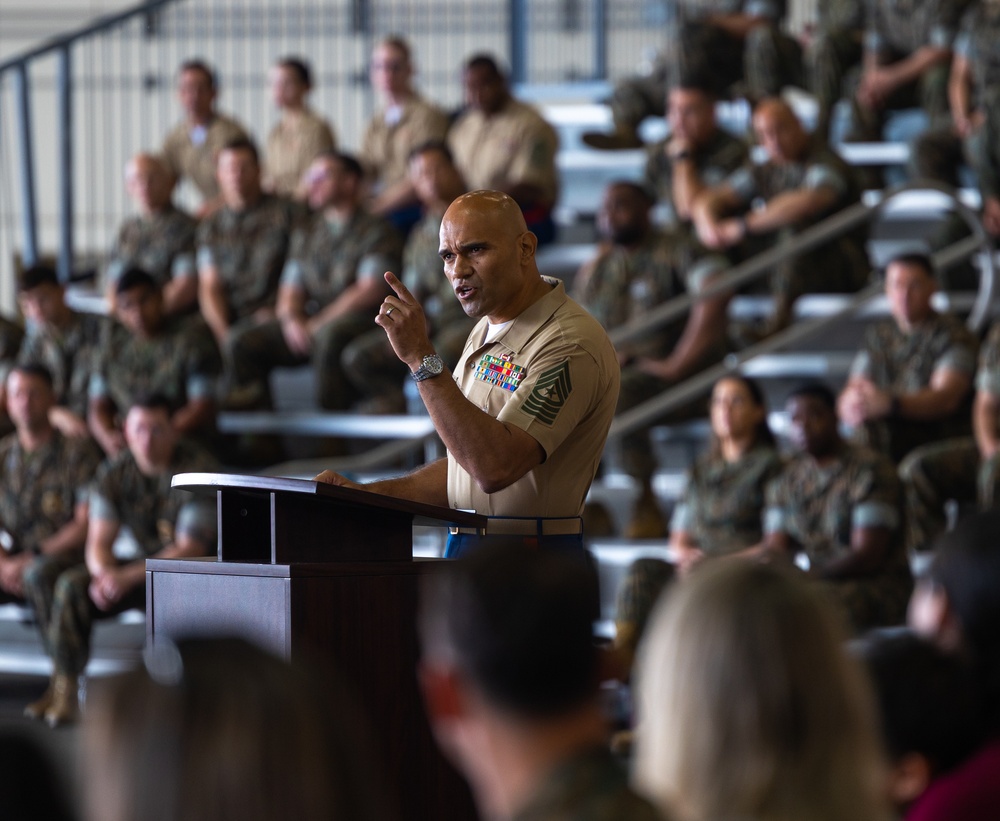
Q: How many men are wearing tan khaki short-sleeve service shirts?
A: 5